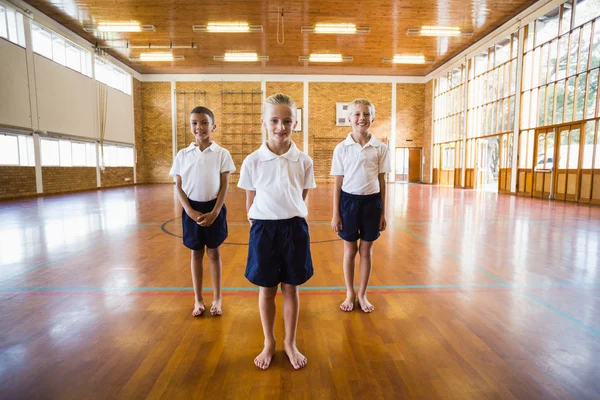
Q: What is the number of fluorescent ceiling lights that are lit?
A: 8